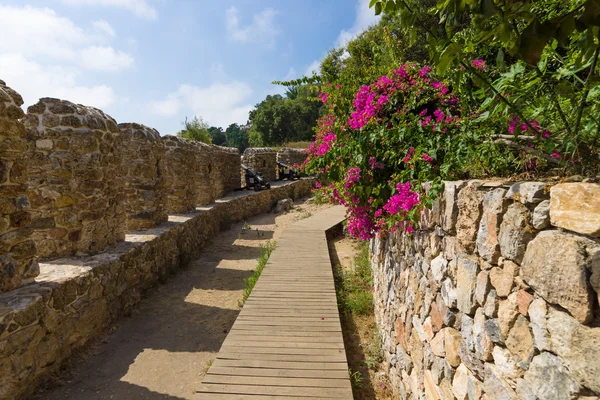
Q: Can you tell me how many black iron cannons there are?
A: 2